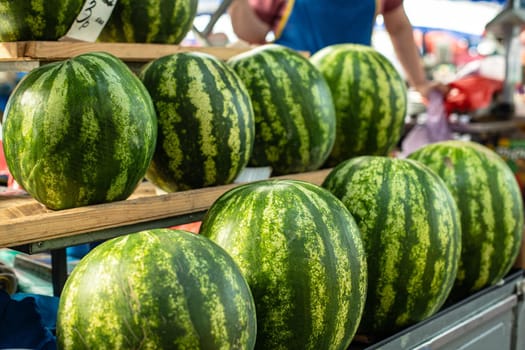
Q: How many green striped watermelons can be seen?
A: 10